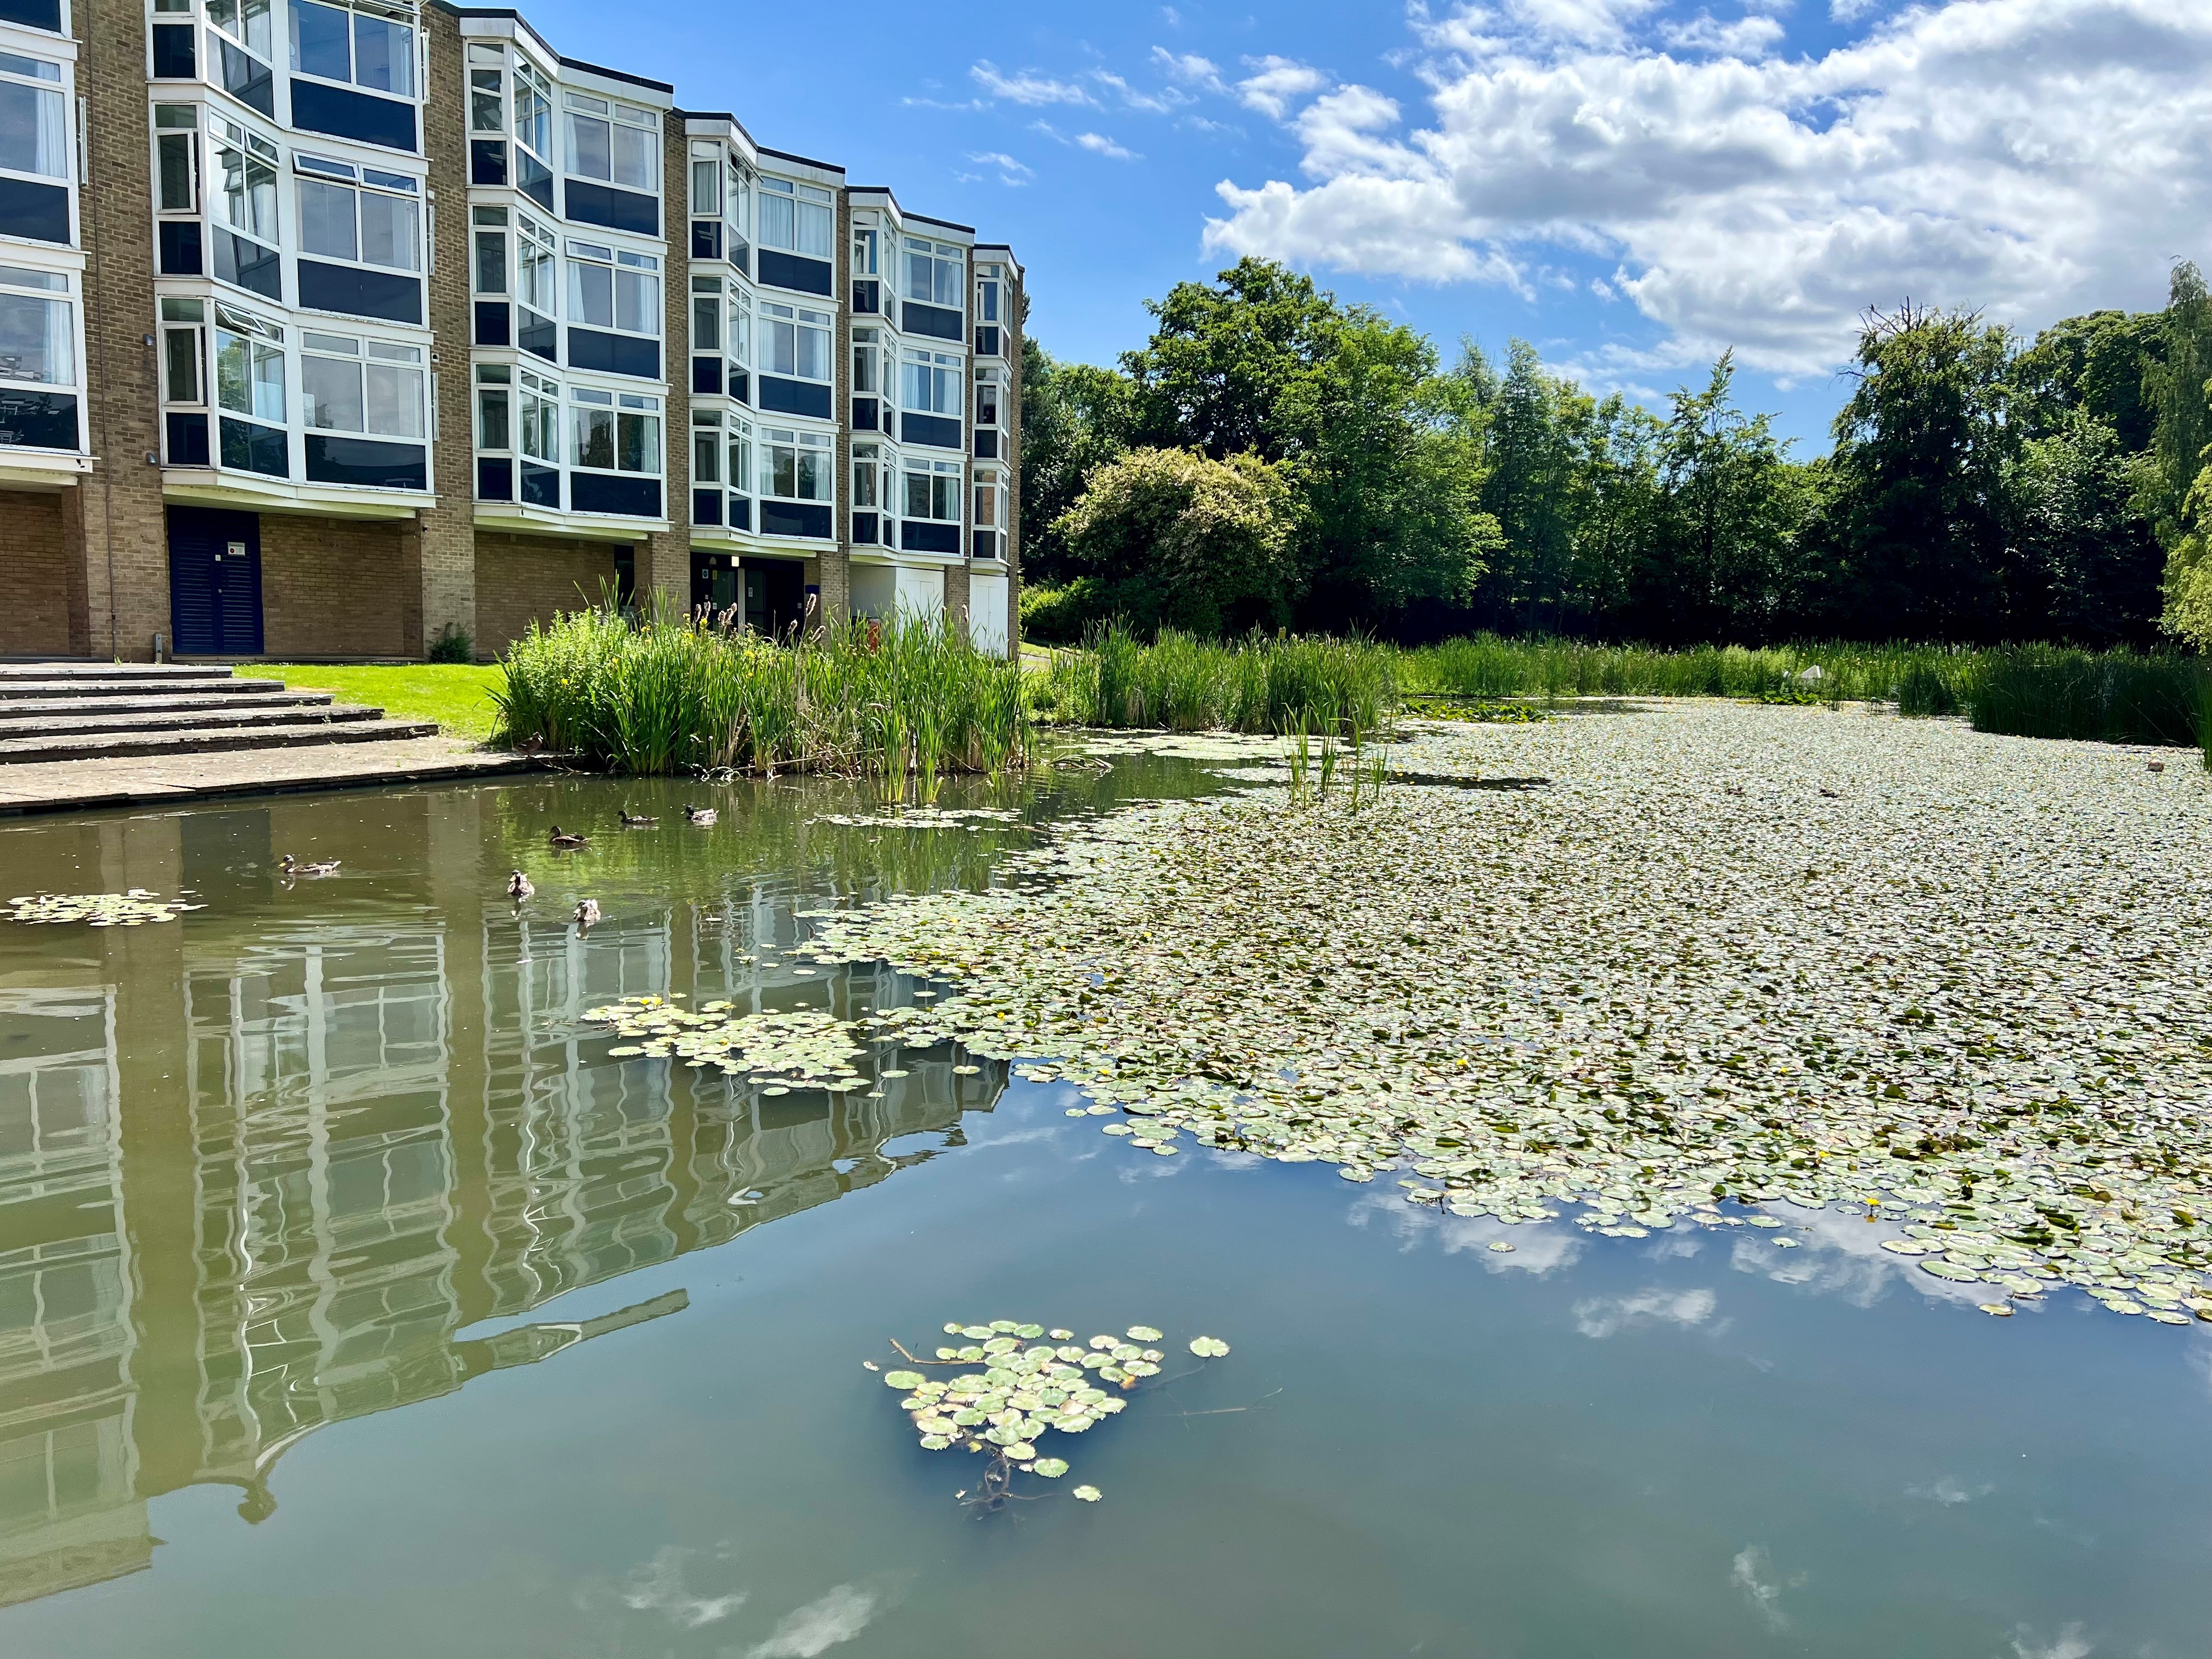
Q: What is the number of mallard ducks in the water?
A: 6